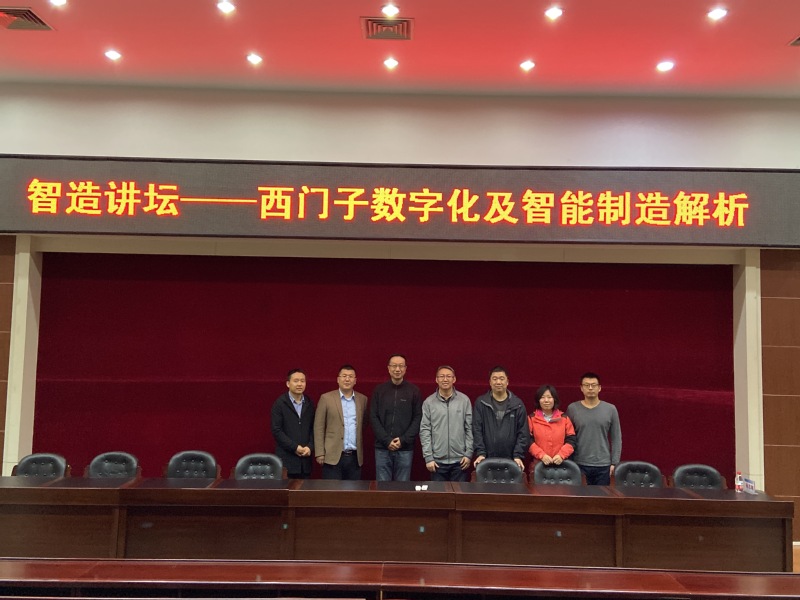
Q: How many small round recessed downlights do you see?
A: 10